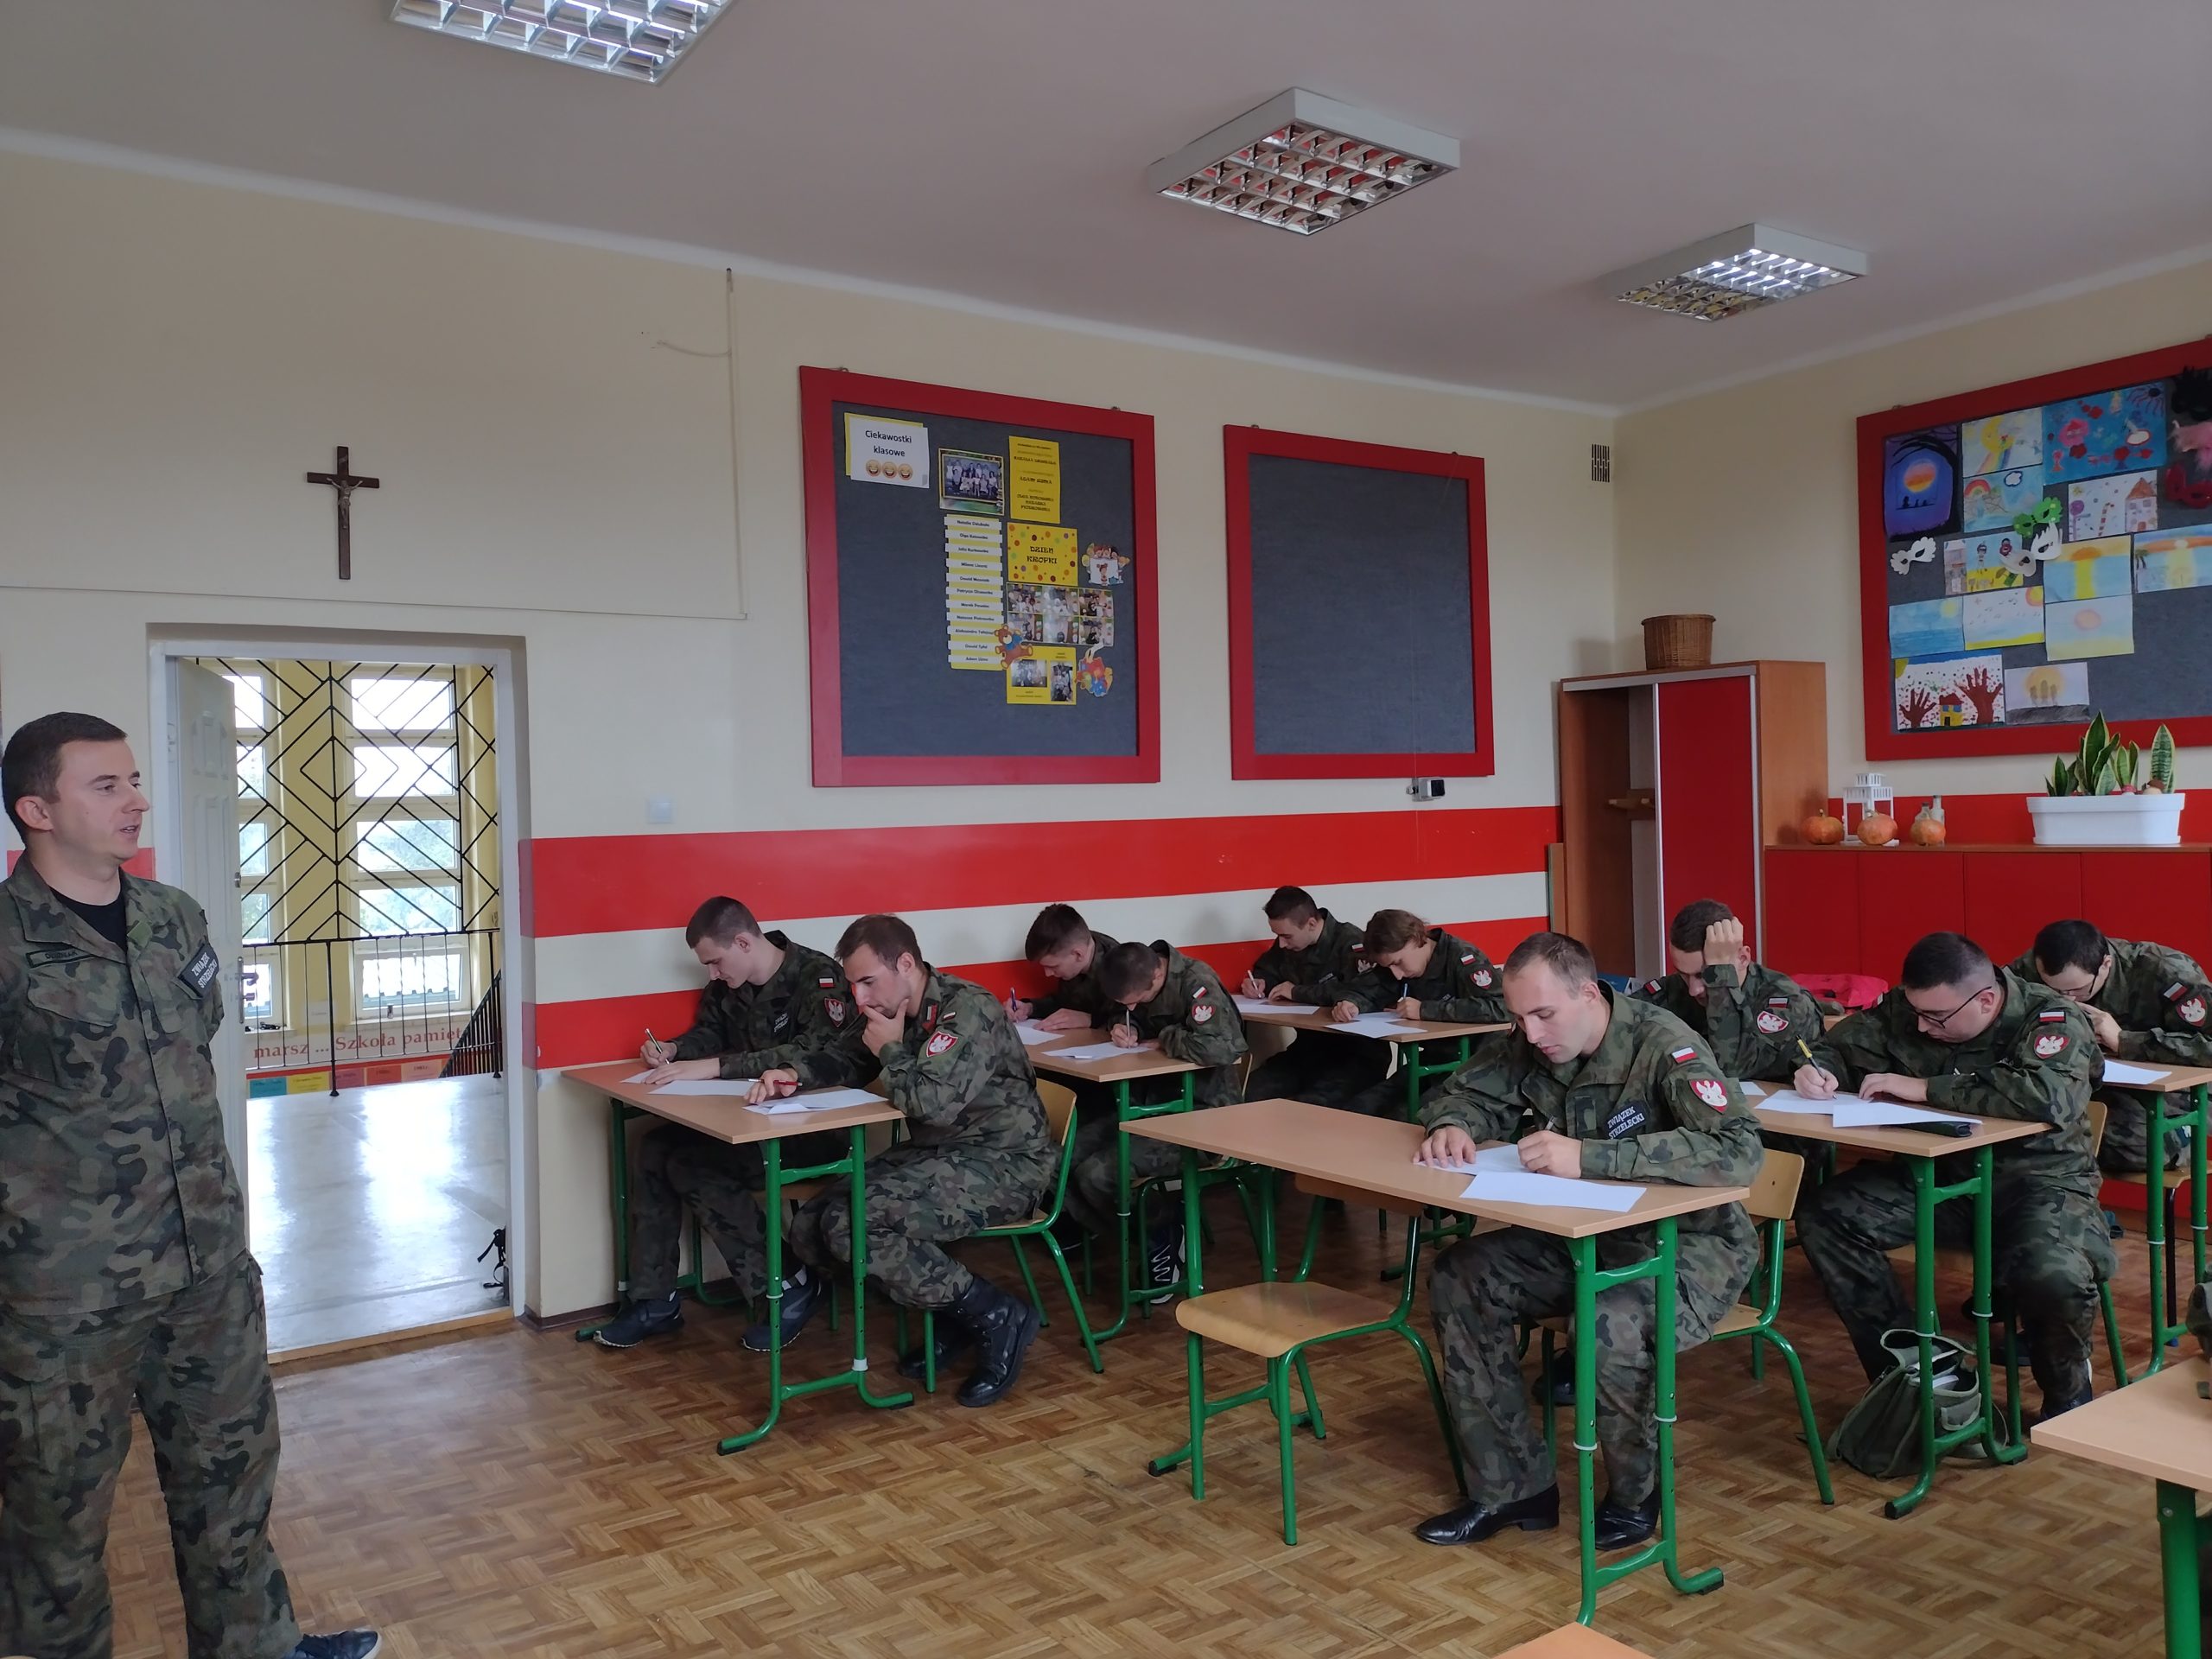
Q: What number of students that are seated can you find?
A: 10